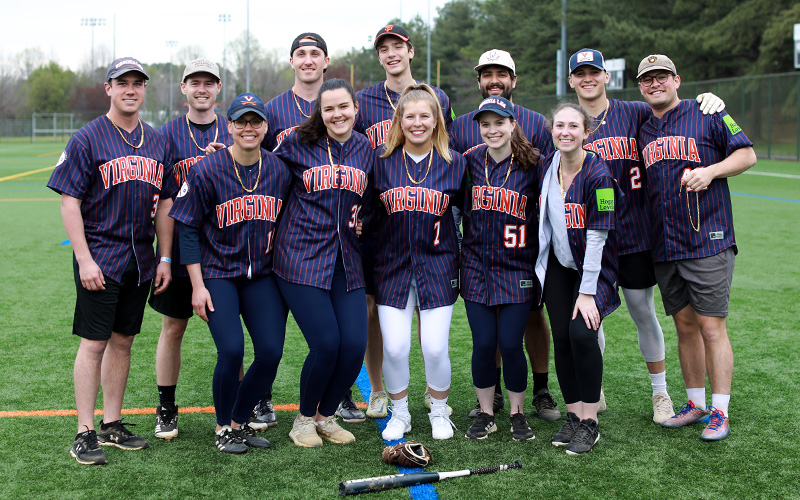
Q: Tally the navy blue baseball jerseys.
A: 12